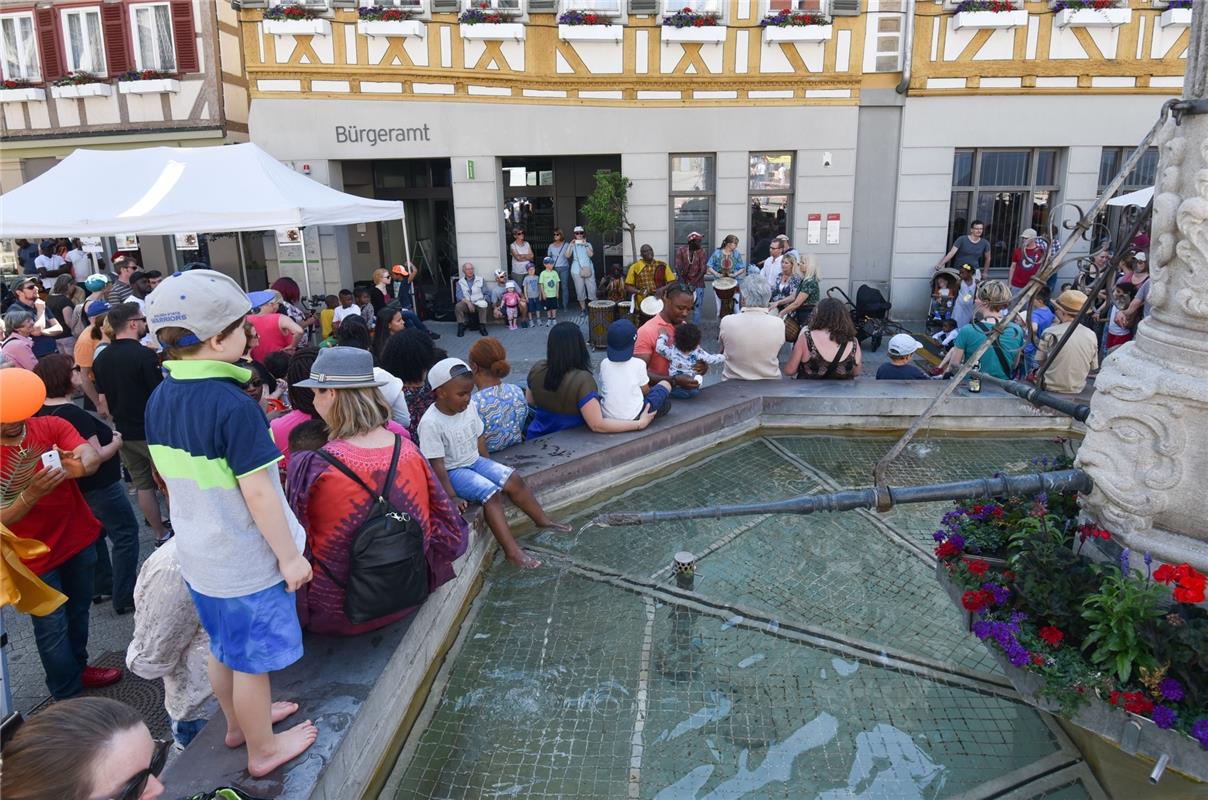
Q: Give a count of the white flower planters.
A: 12